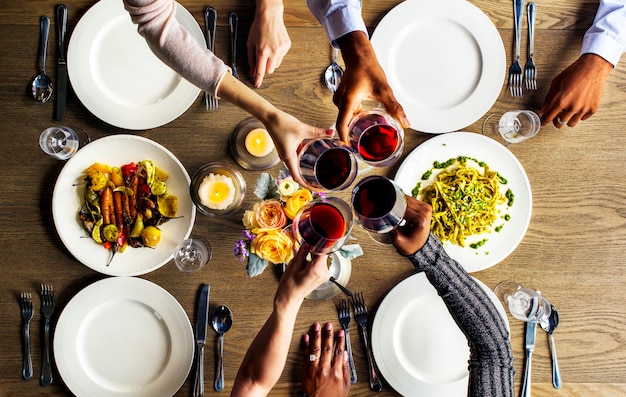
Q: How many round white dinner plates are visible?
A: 6